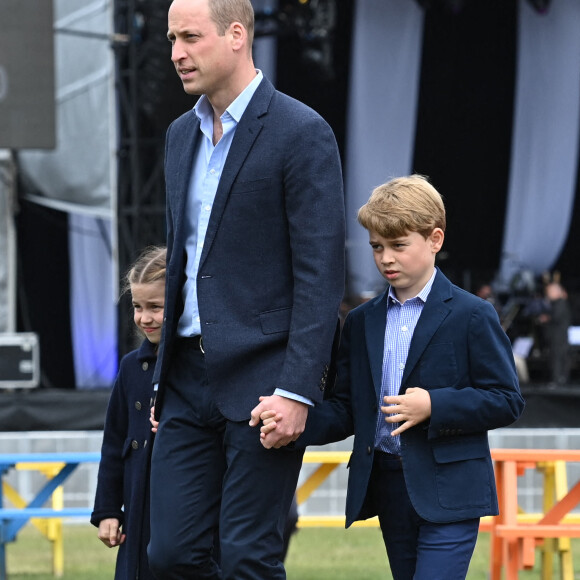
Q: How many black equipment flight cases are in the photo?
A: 1